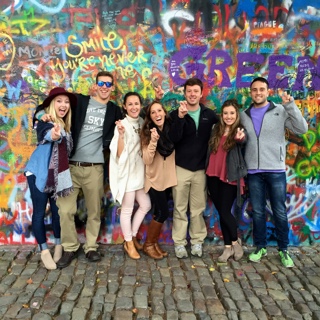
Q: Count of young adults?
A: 7